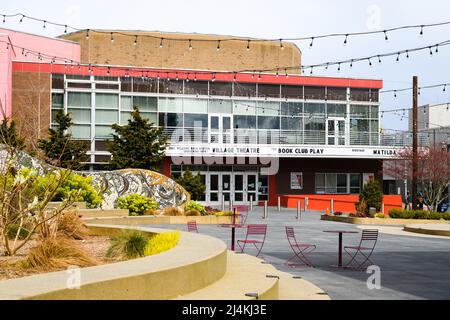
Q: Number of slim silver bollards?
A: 8